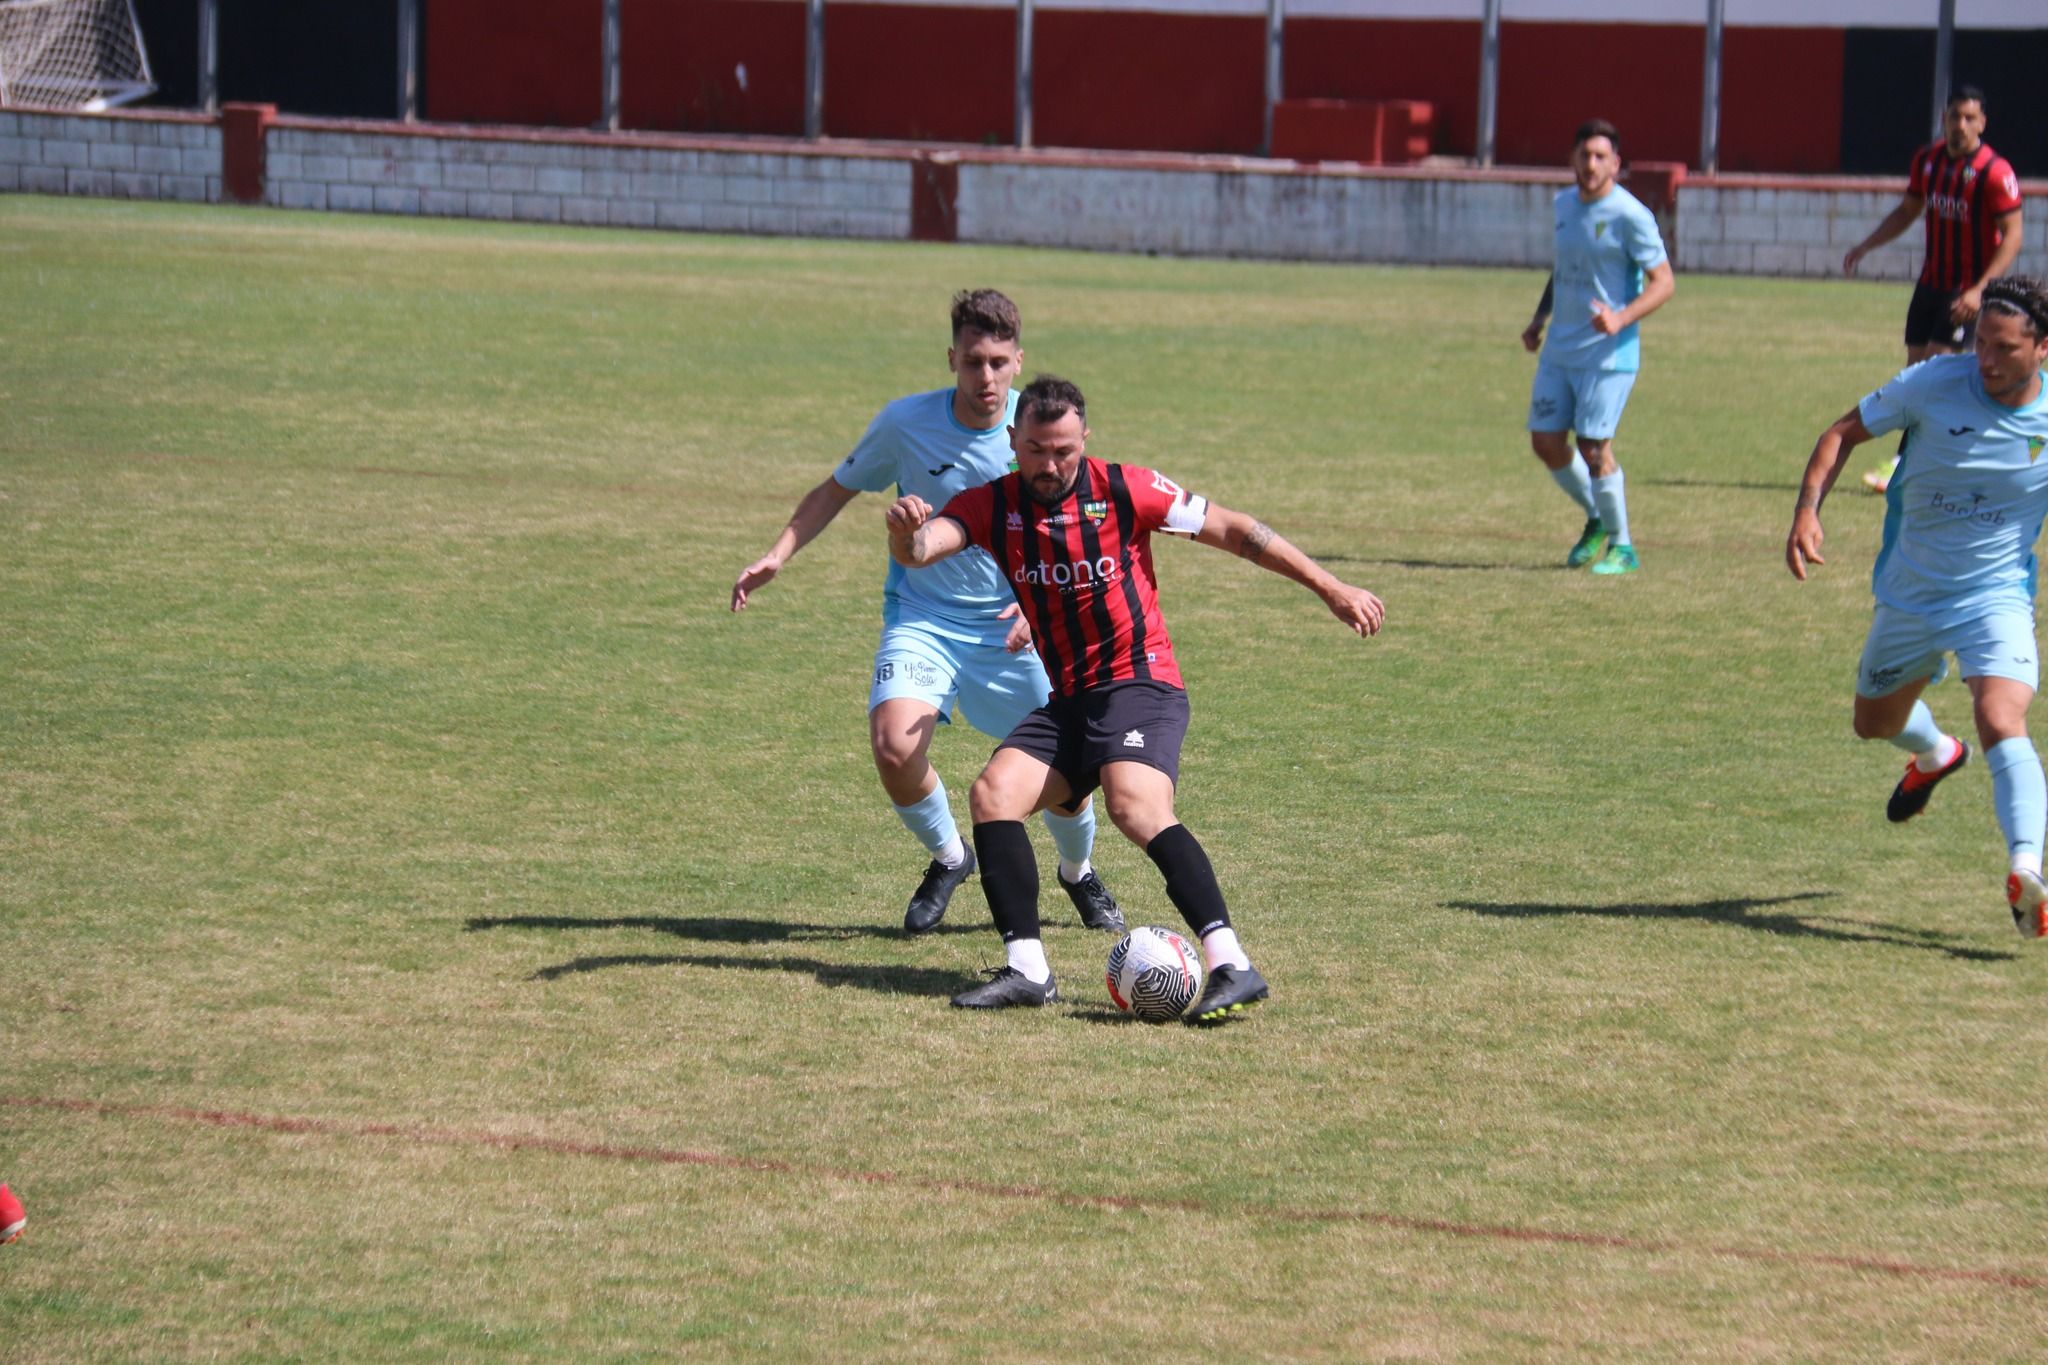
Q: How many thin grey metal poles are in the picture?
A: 9